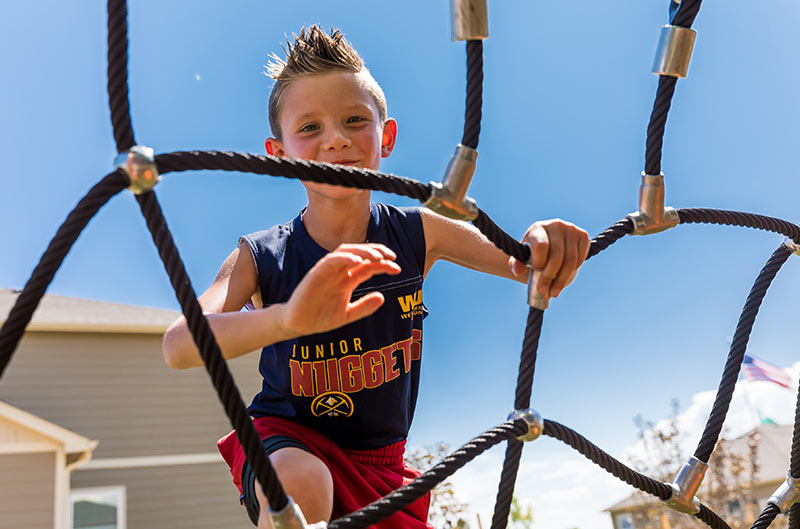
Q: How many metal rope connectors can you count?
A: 11